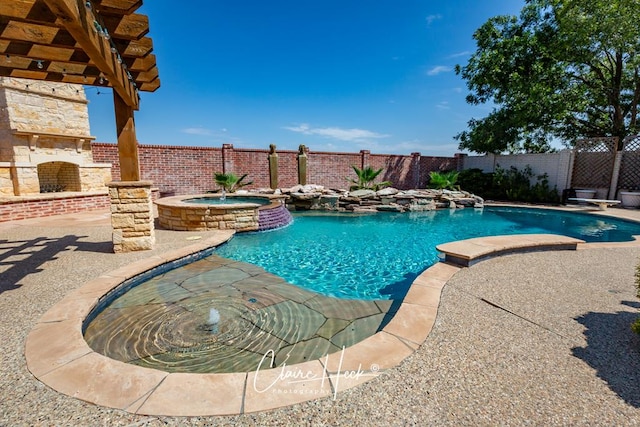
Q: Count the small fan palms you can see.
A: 3